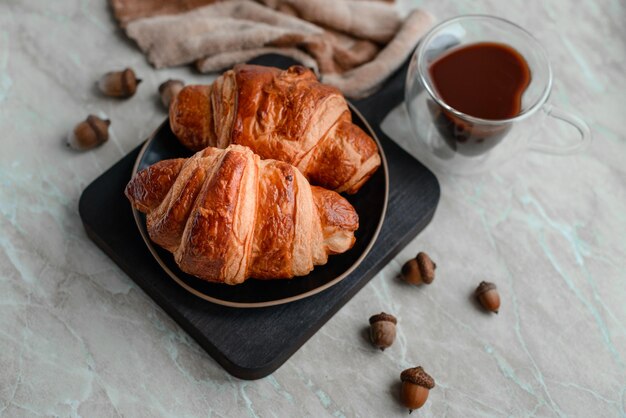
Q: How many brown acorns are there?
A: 7